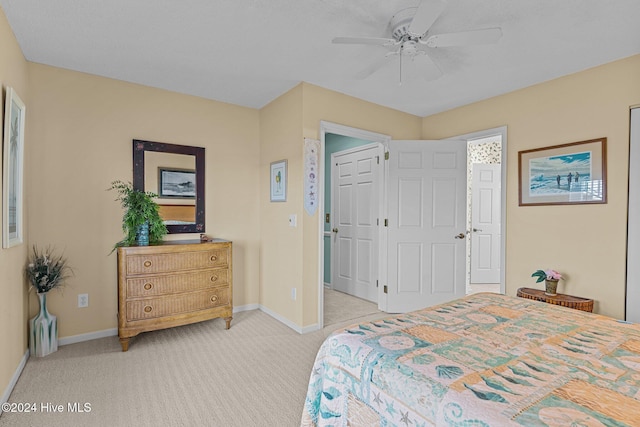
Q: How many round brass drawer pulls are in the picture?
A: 6